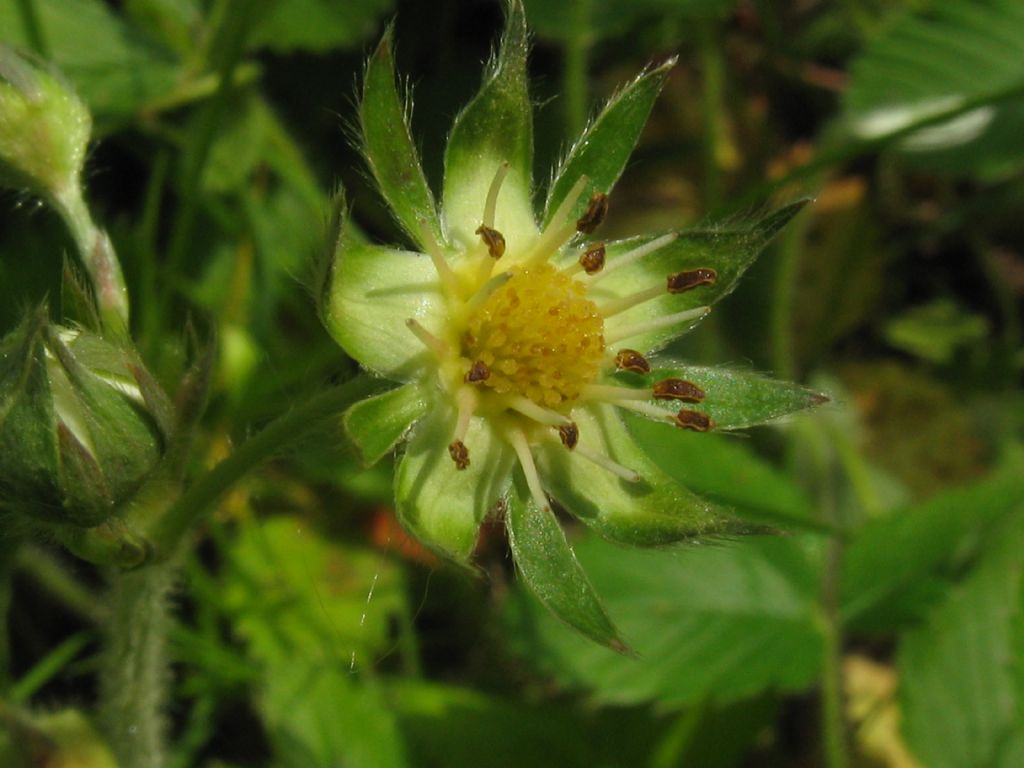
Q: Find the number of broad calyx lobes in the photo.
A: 5